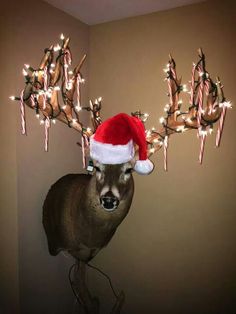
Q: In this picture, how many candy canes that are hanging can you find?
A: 12